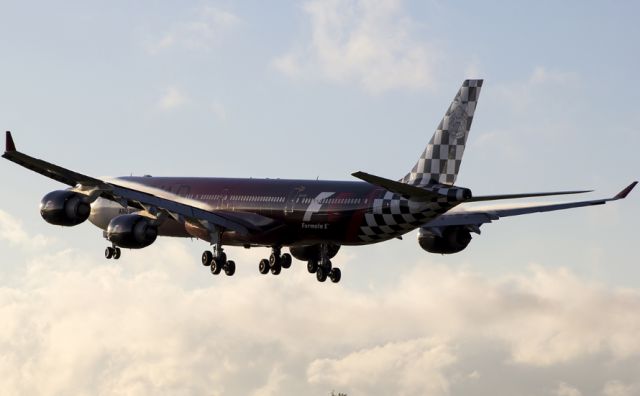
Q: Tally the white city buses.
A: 0